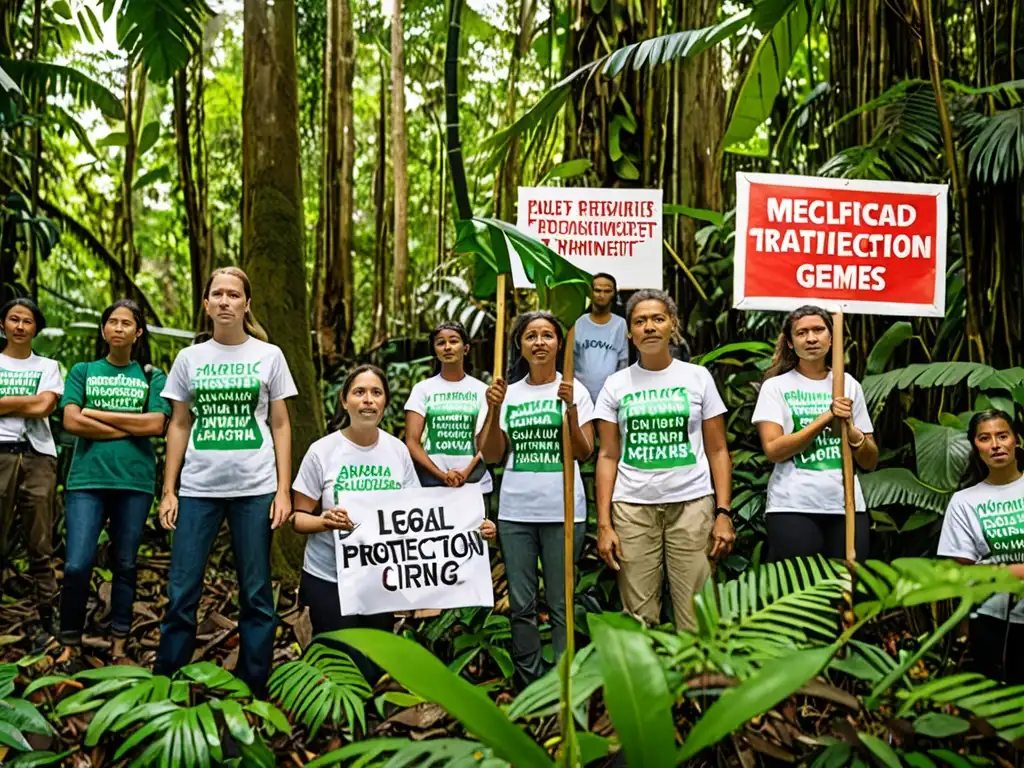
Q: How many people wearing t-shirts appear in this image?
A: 10